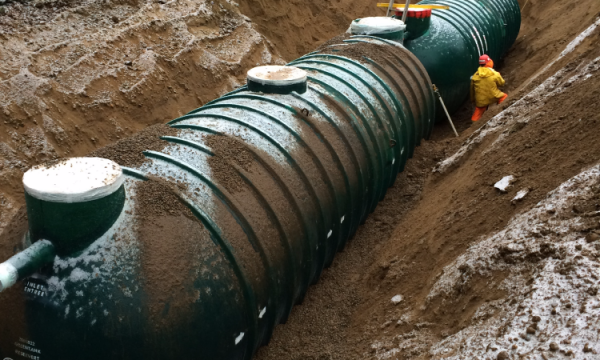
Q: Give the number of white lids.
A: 3